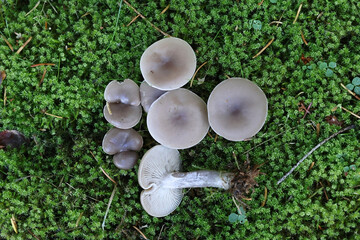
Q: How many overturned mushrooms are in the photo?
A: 1